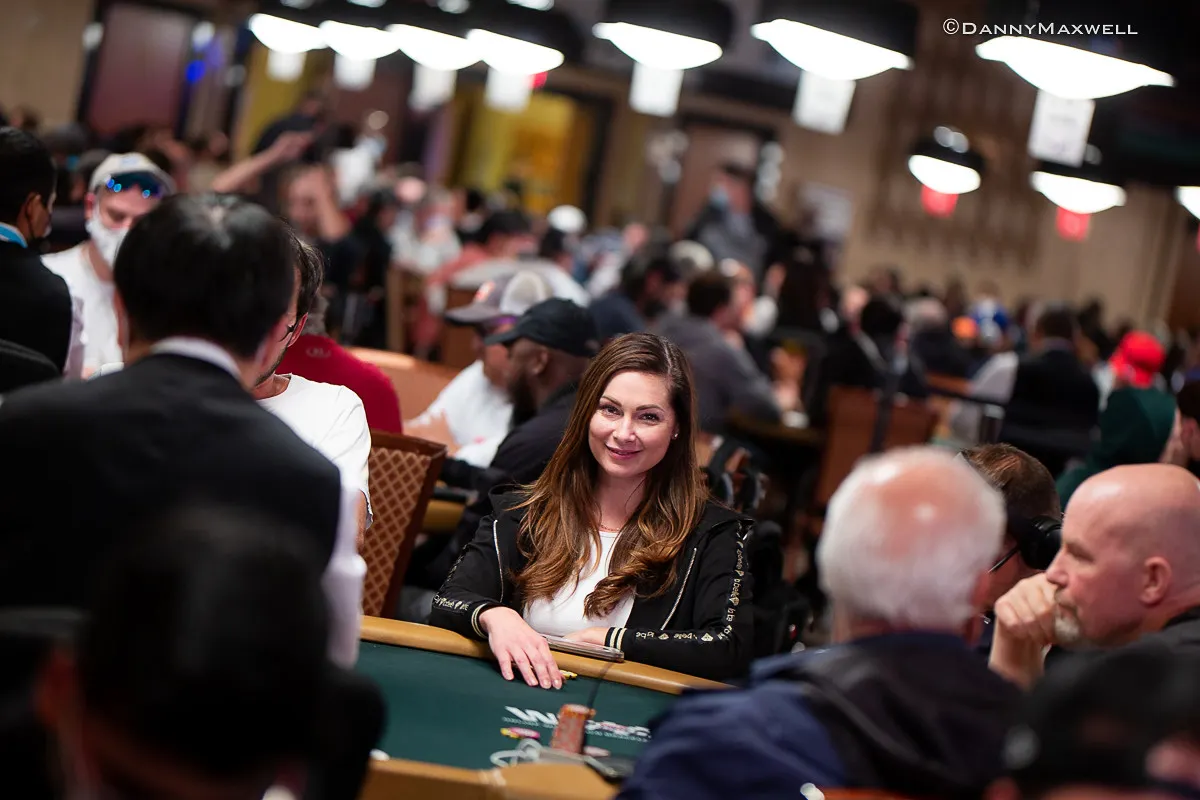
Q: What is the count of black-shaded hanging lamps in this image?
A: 10